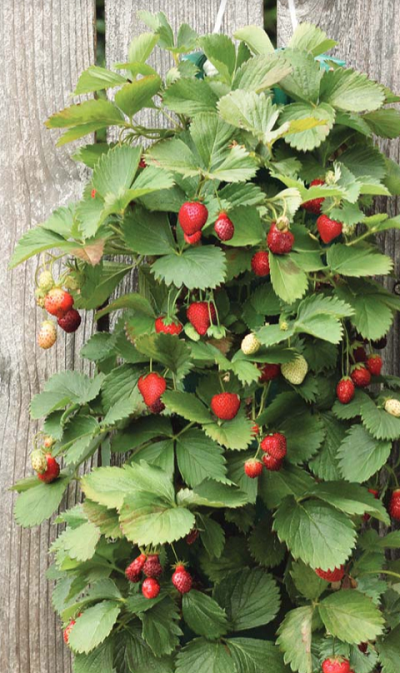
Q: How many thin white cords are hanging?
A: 2